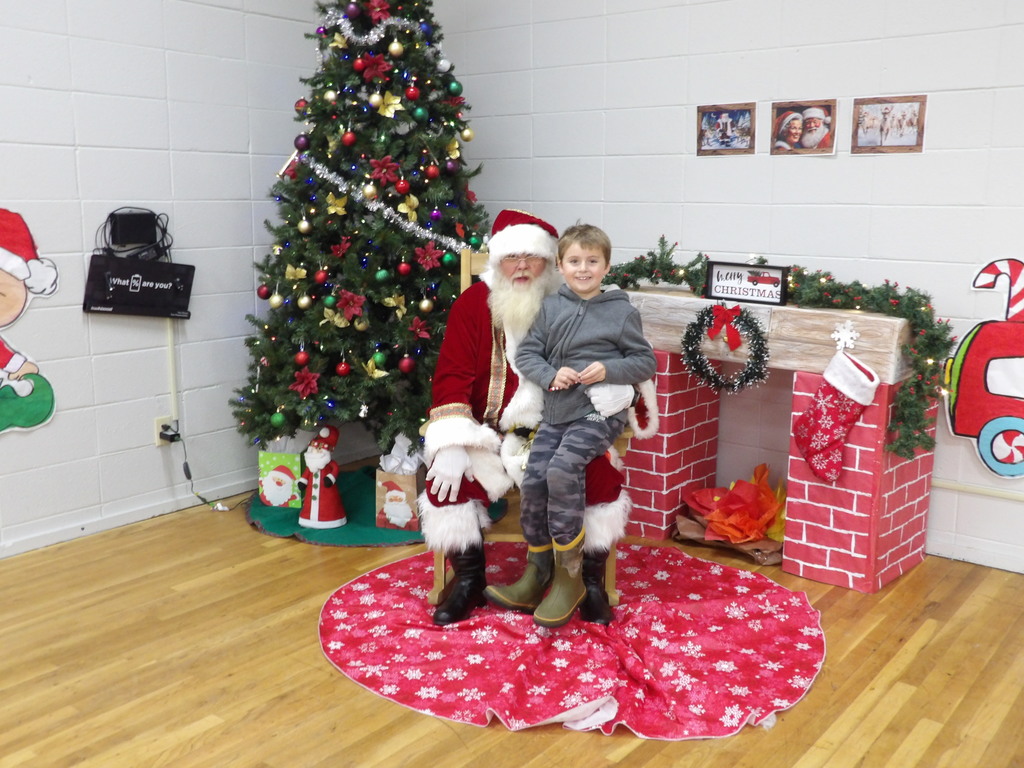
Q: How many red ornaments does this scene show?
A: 12